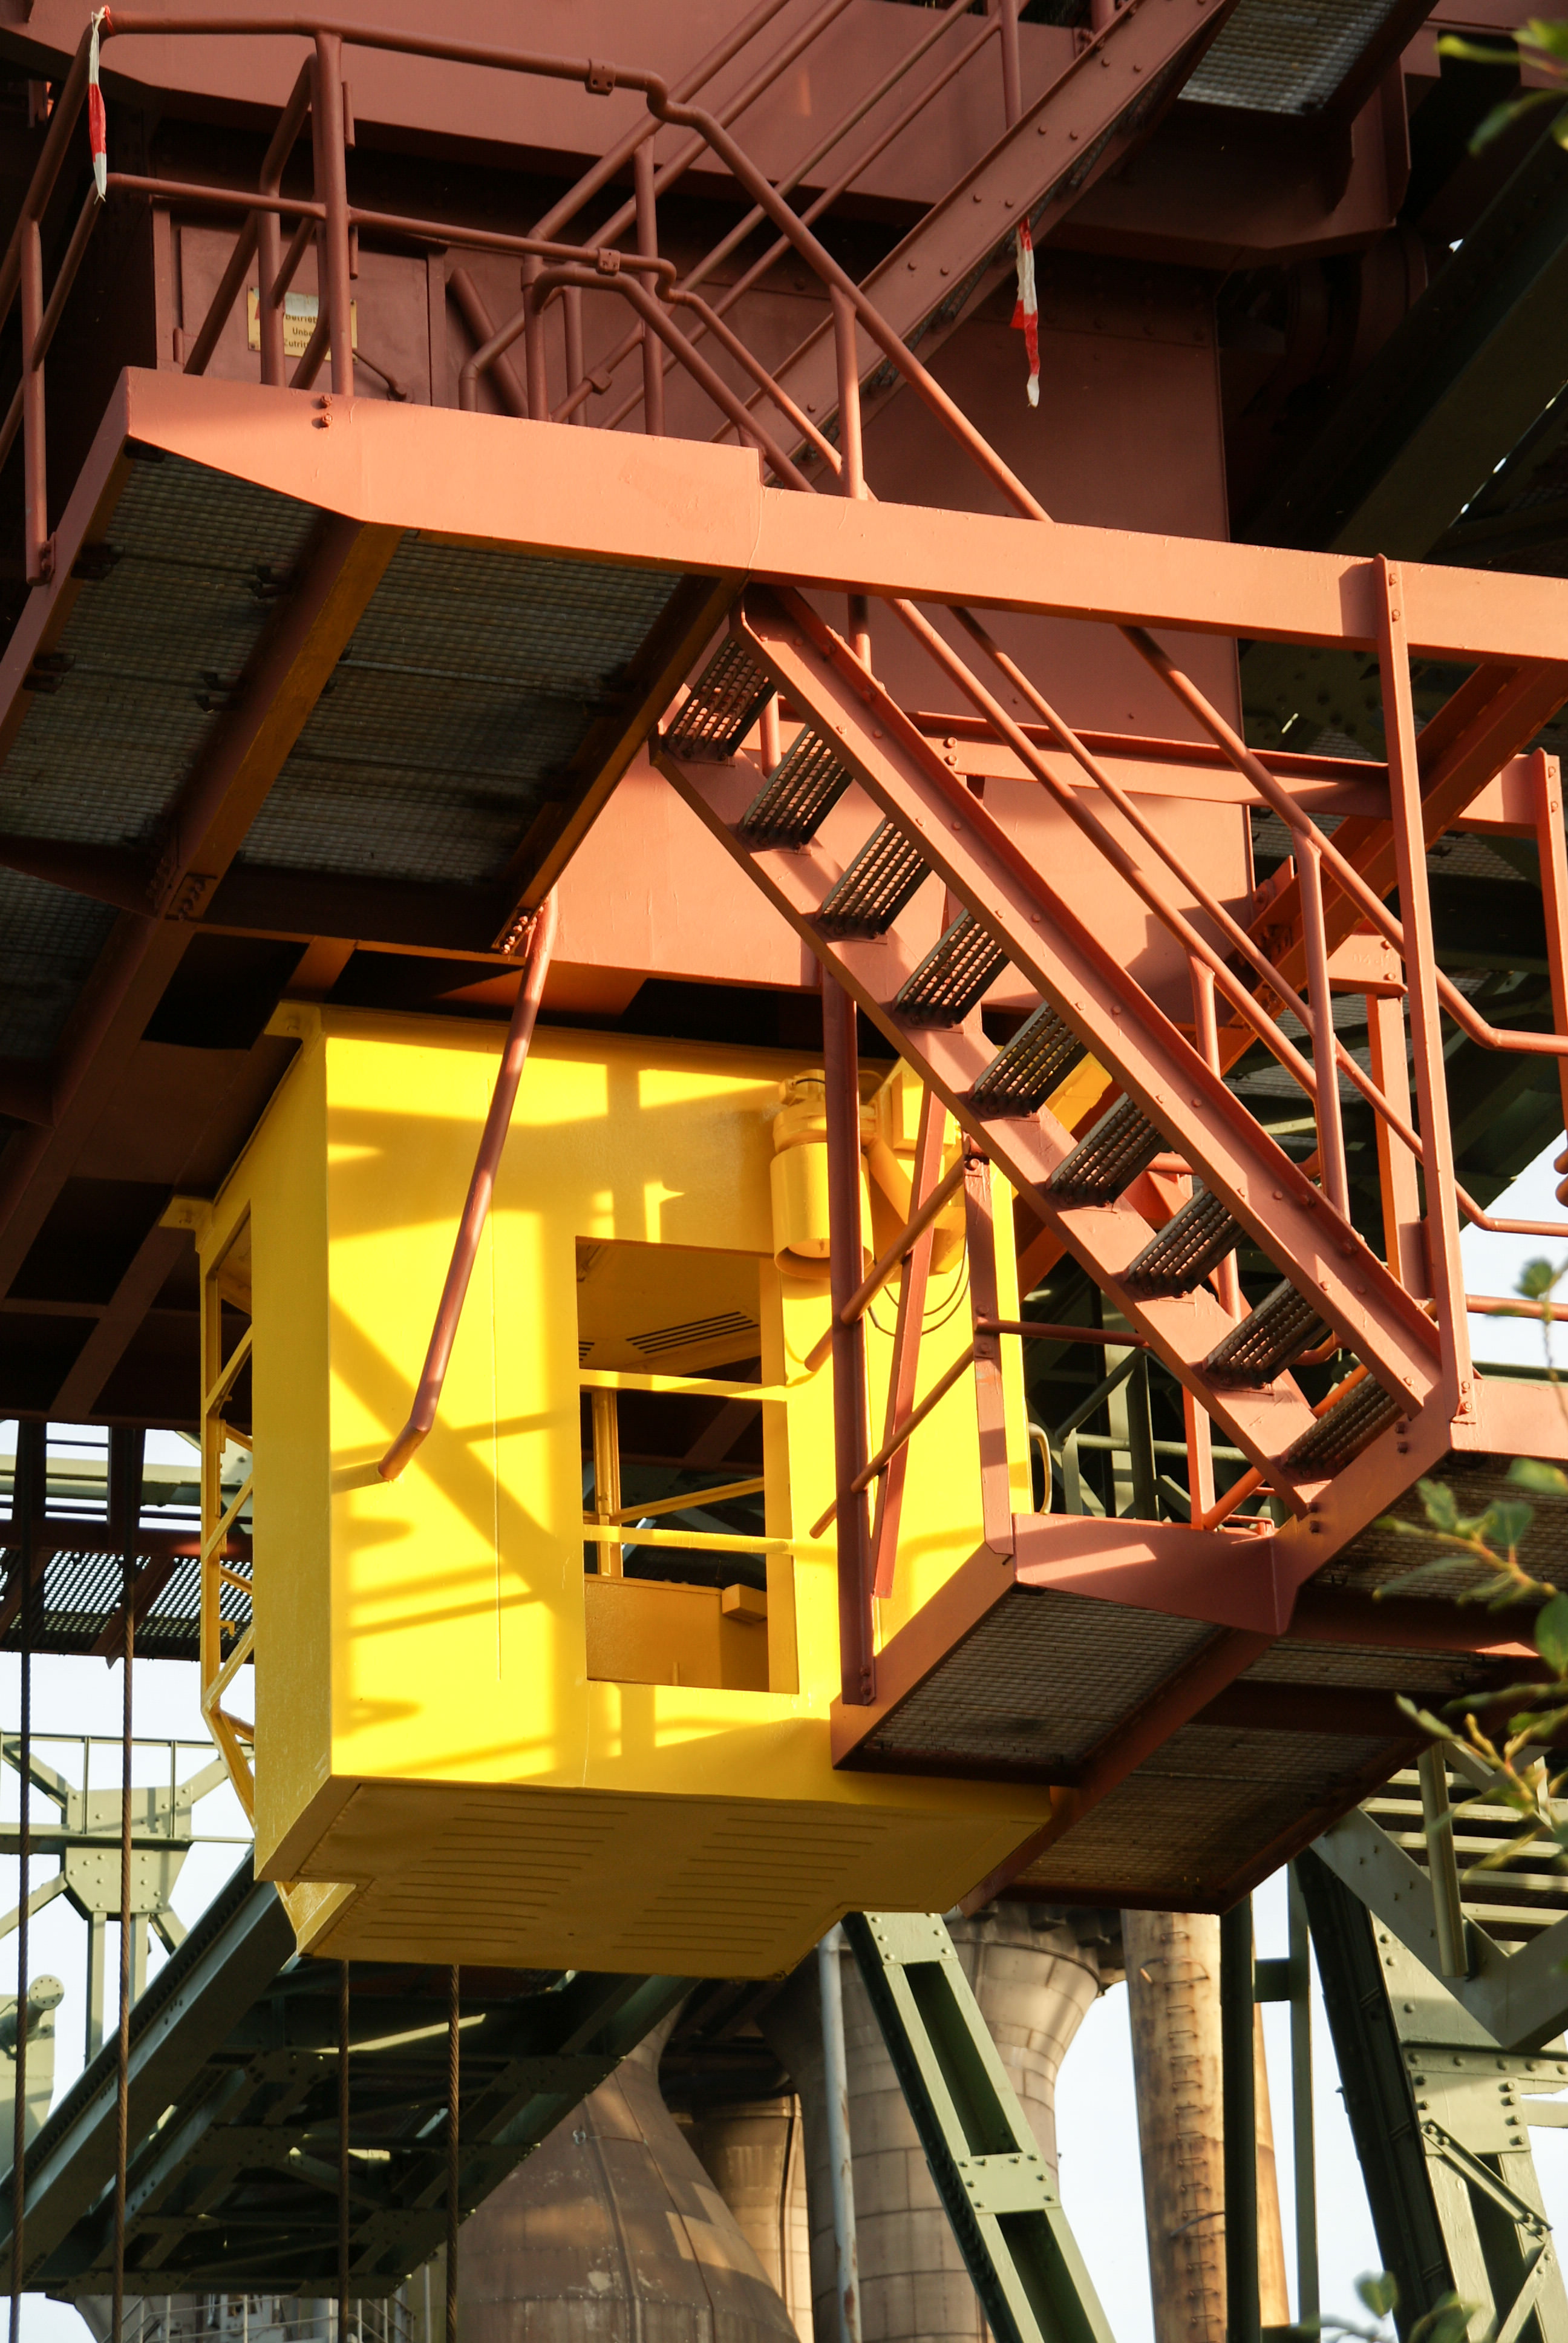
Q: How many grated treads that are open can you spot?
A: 9